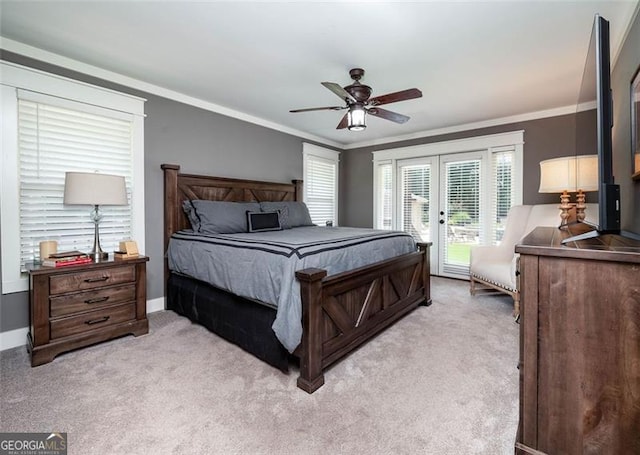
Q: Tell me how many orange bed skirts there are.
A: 0